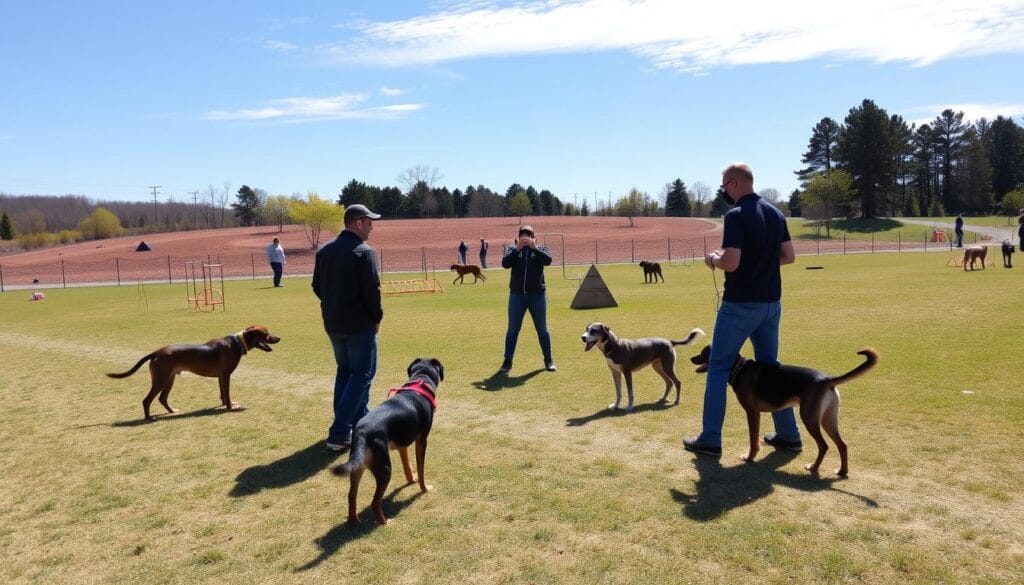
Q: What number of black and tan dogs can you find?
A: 2